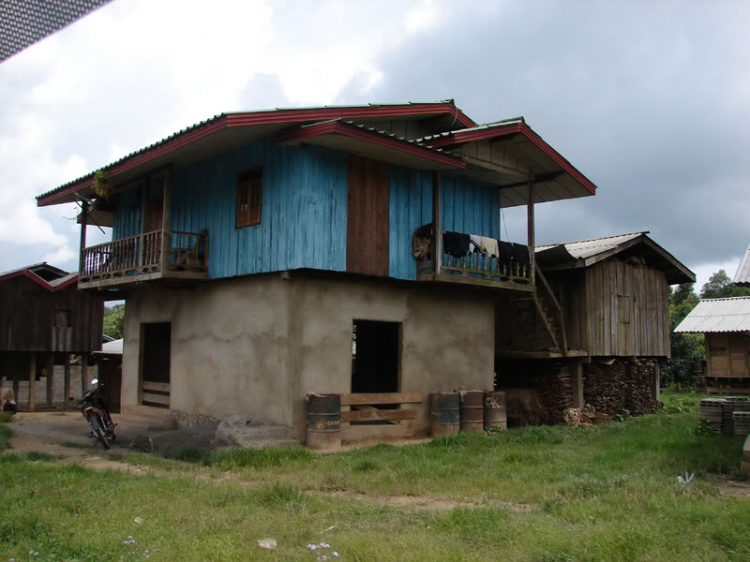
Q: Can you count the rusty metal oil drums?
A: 4